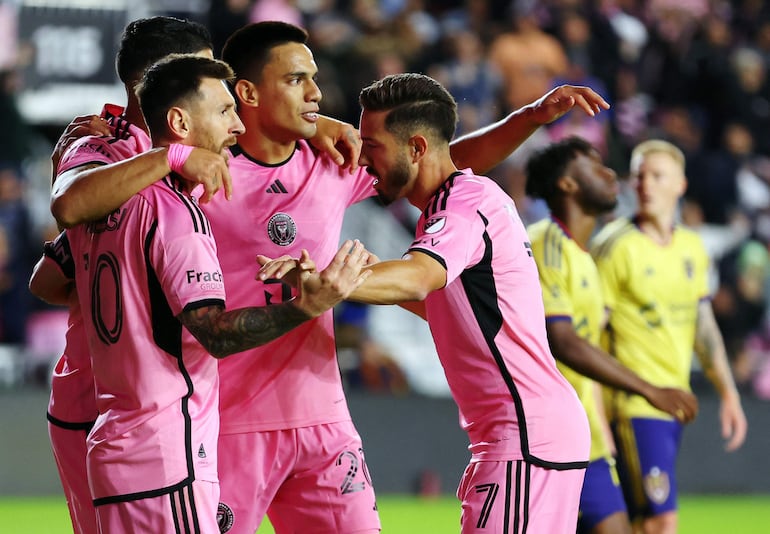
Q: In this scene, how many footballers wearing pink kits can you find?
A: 4